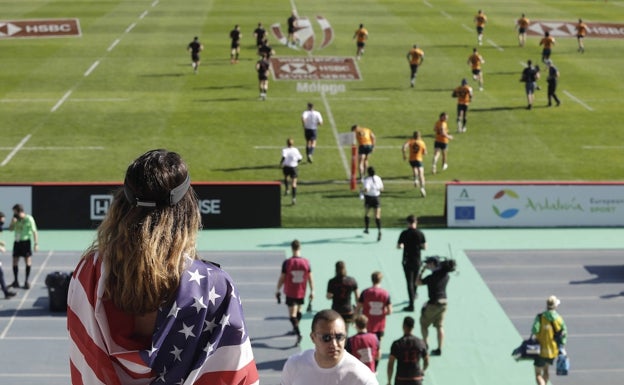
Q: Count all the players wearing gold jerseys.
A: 11